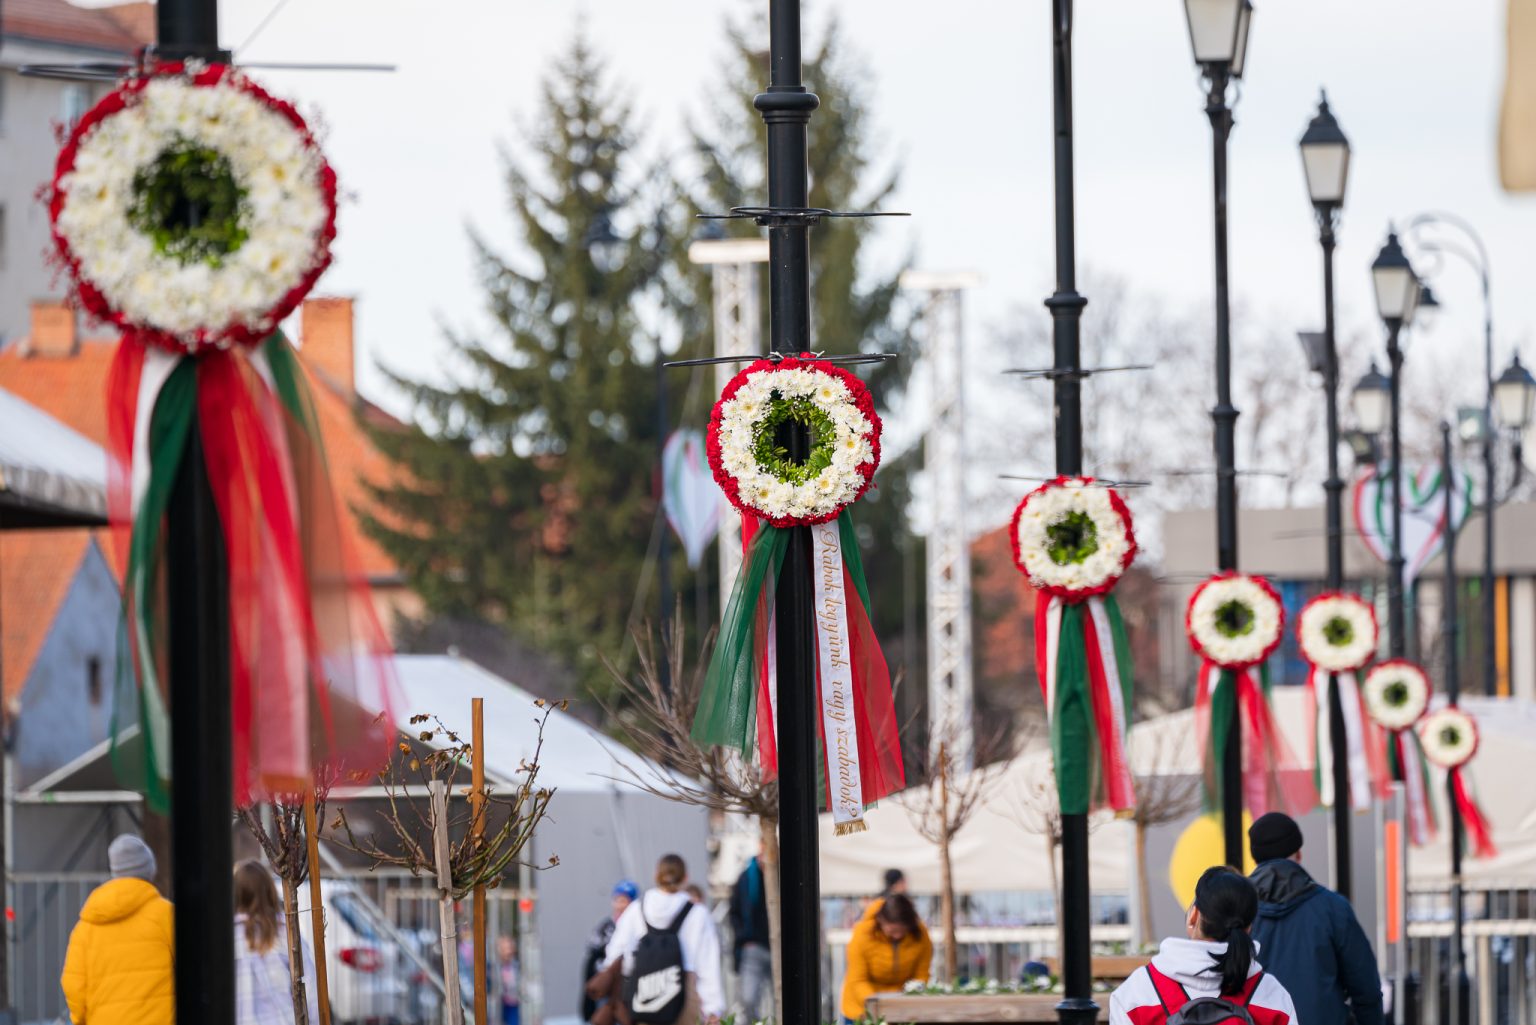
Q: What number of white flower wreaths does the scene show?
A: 7